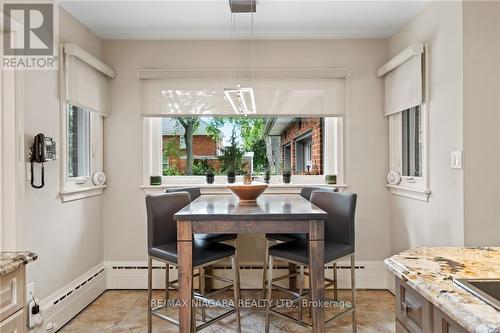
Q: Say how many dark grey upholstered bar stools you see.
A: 4